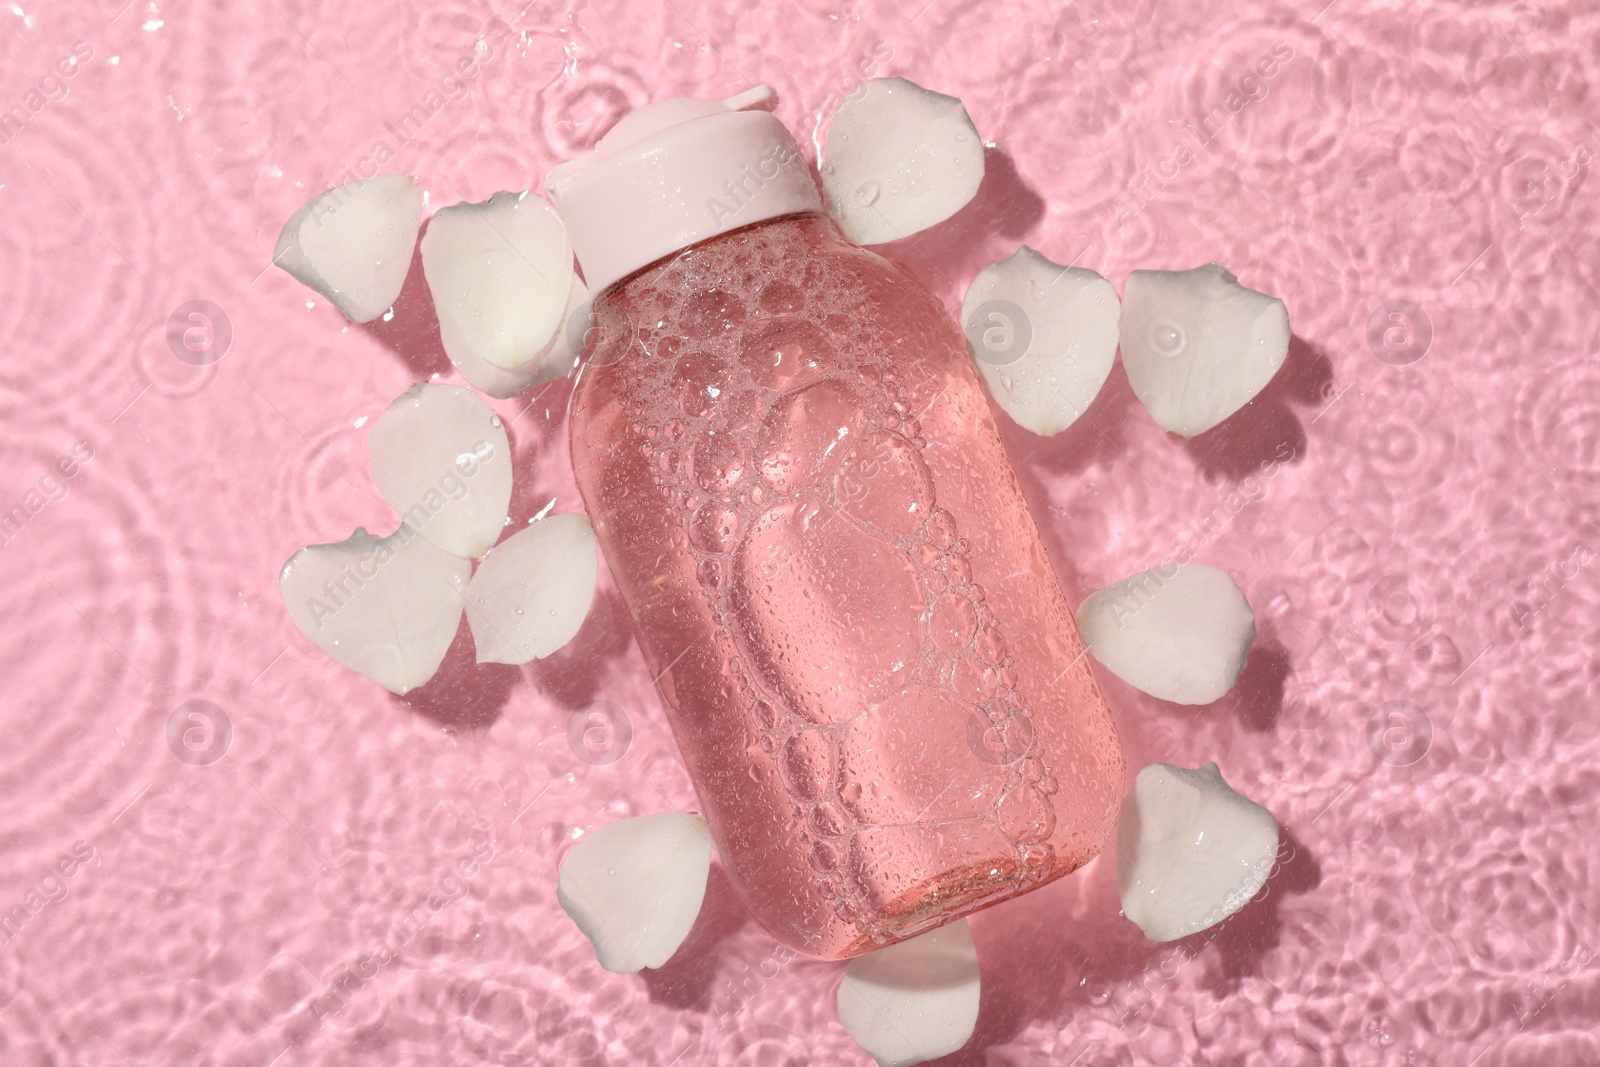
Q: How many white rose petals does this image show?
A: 13